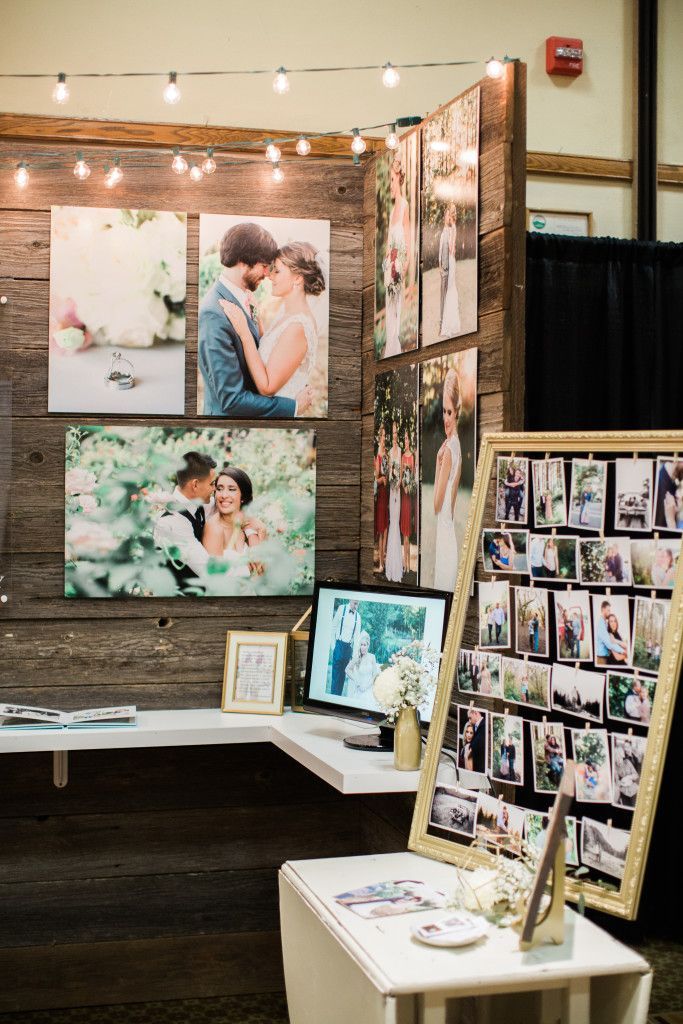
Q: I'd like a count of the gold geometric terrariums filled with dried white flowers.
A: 1